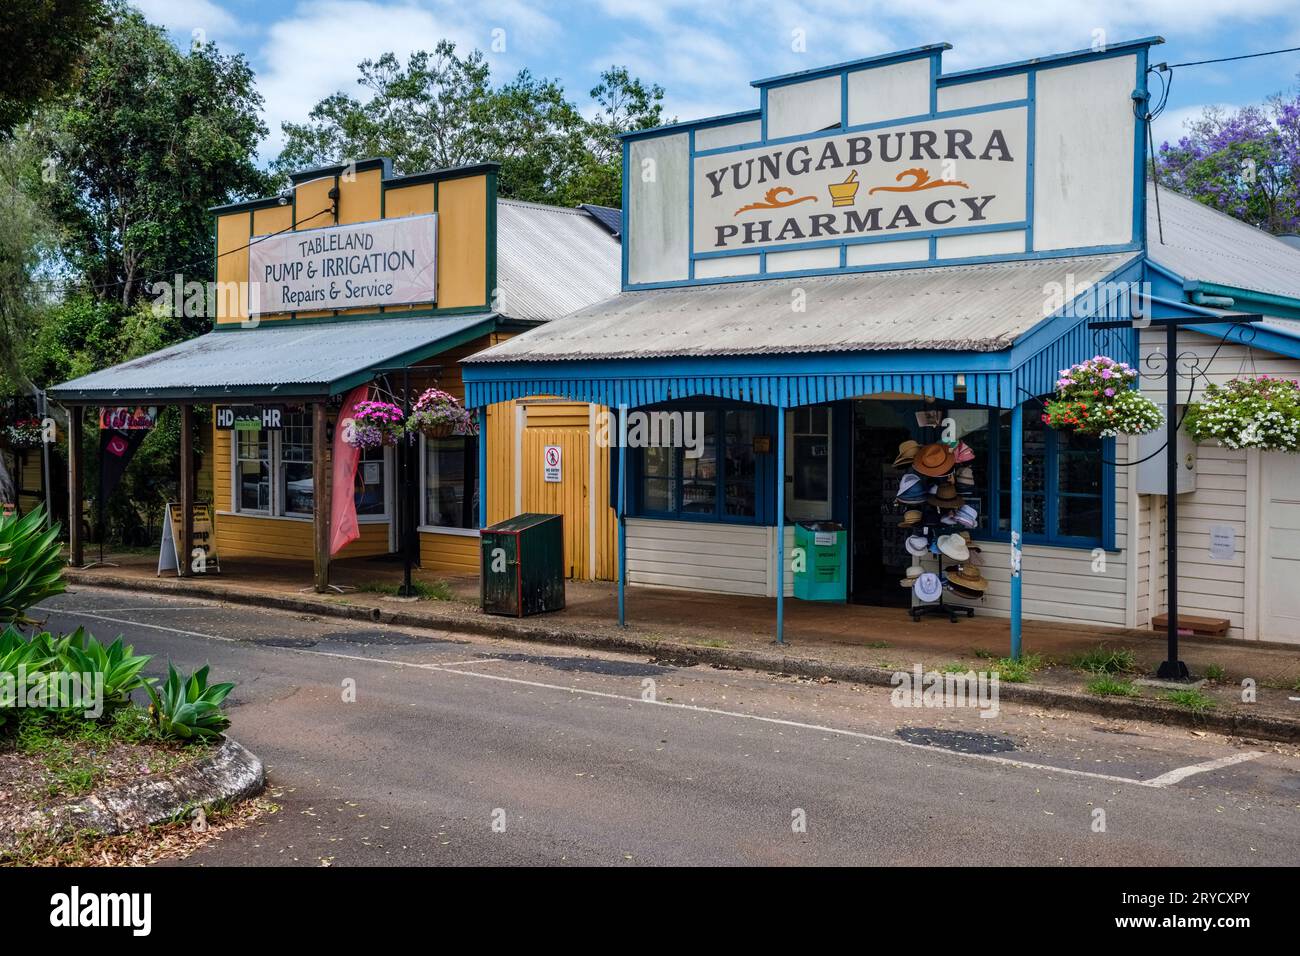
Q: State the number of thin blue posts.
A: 4